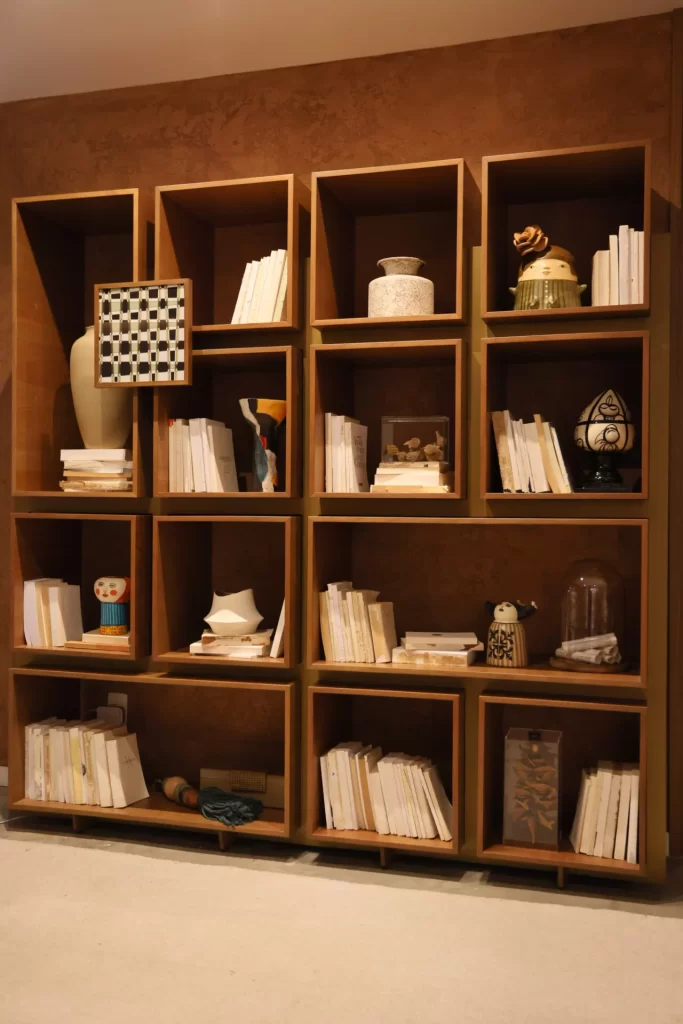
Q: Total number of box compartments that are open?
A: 13